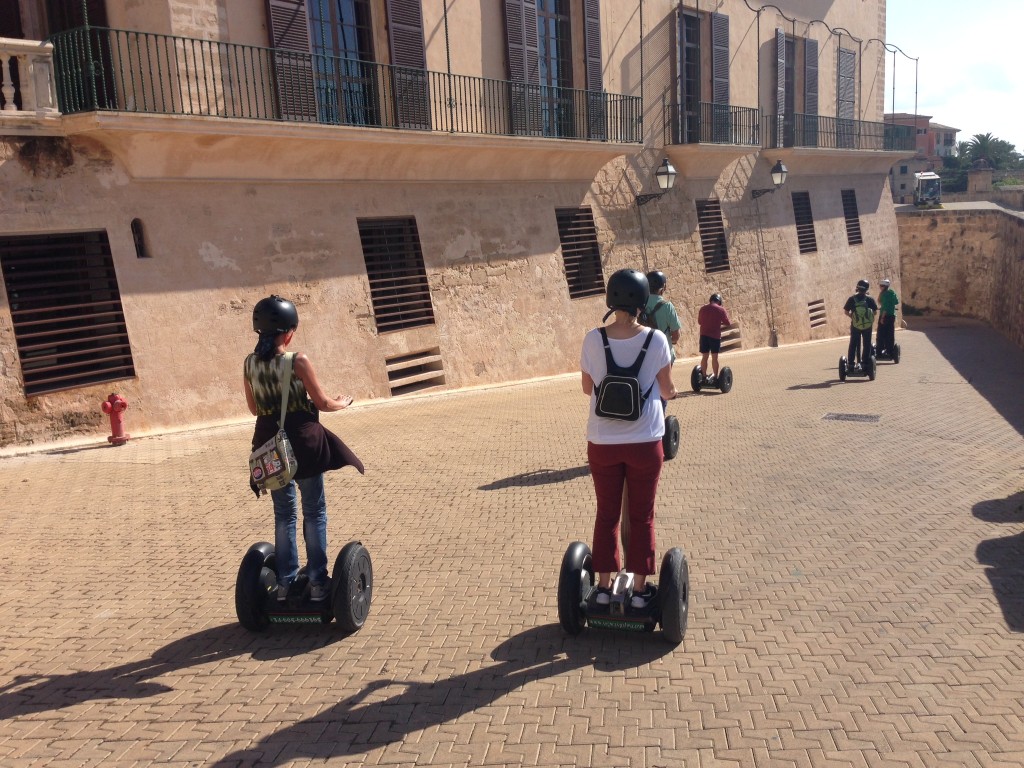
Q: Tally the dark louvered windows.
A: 6